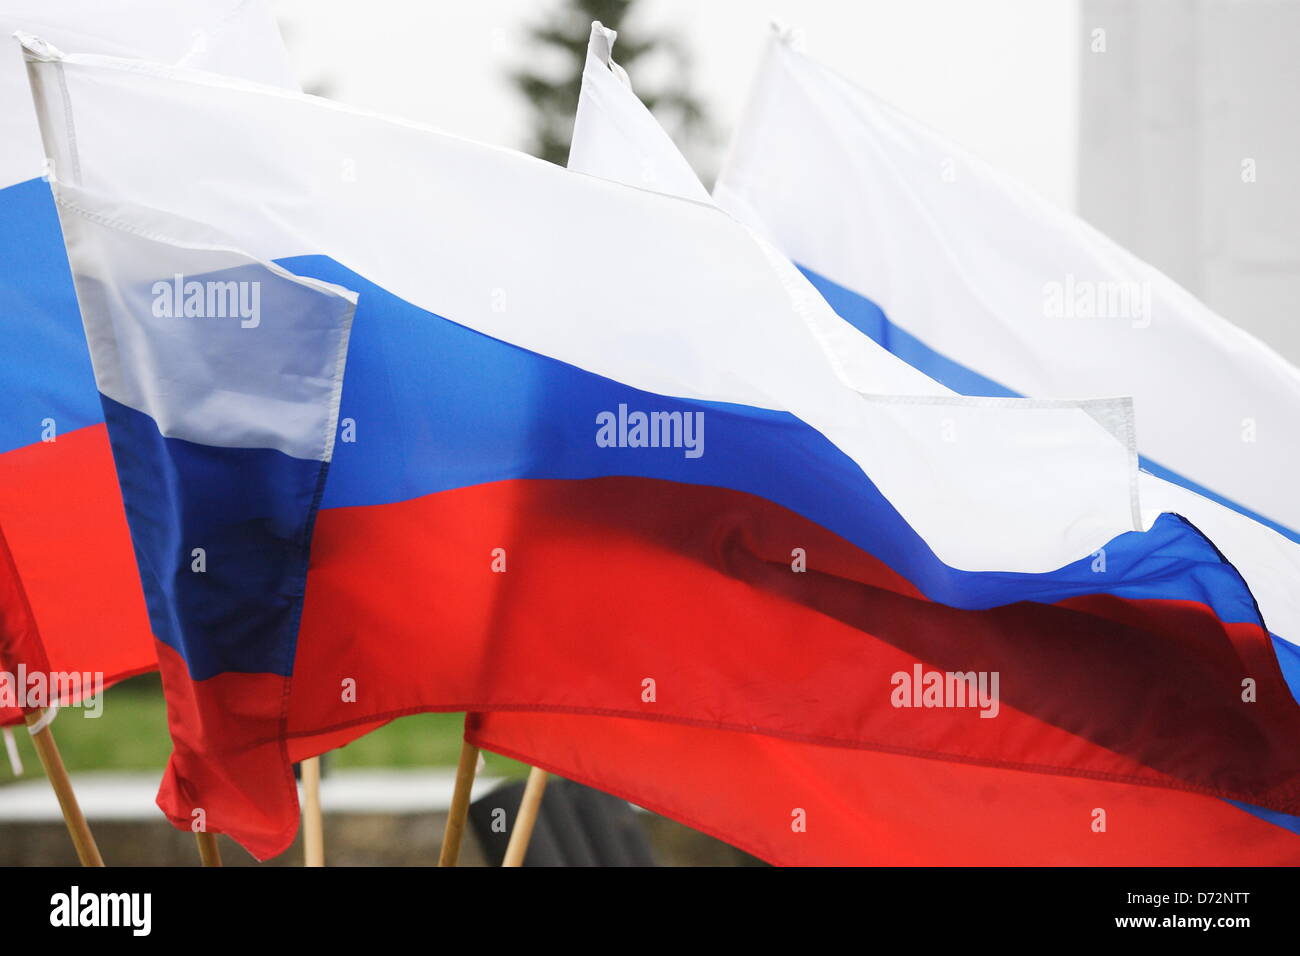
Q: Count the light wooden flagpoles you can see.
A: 5